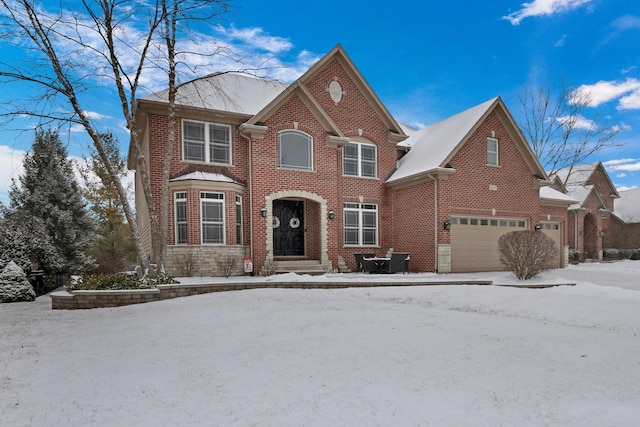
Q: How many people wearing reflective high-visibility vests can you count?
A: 0